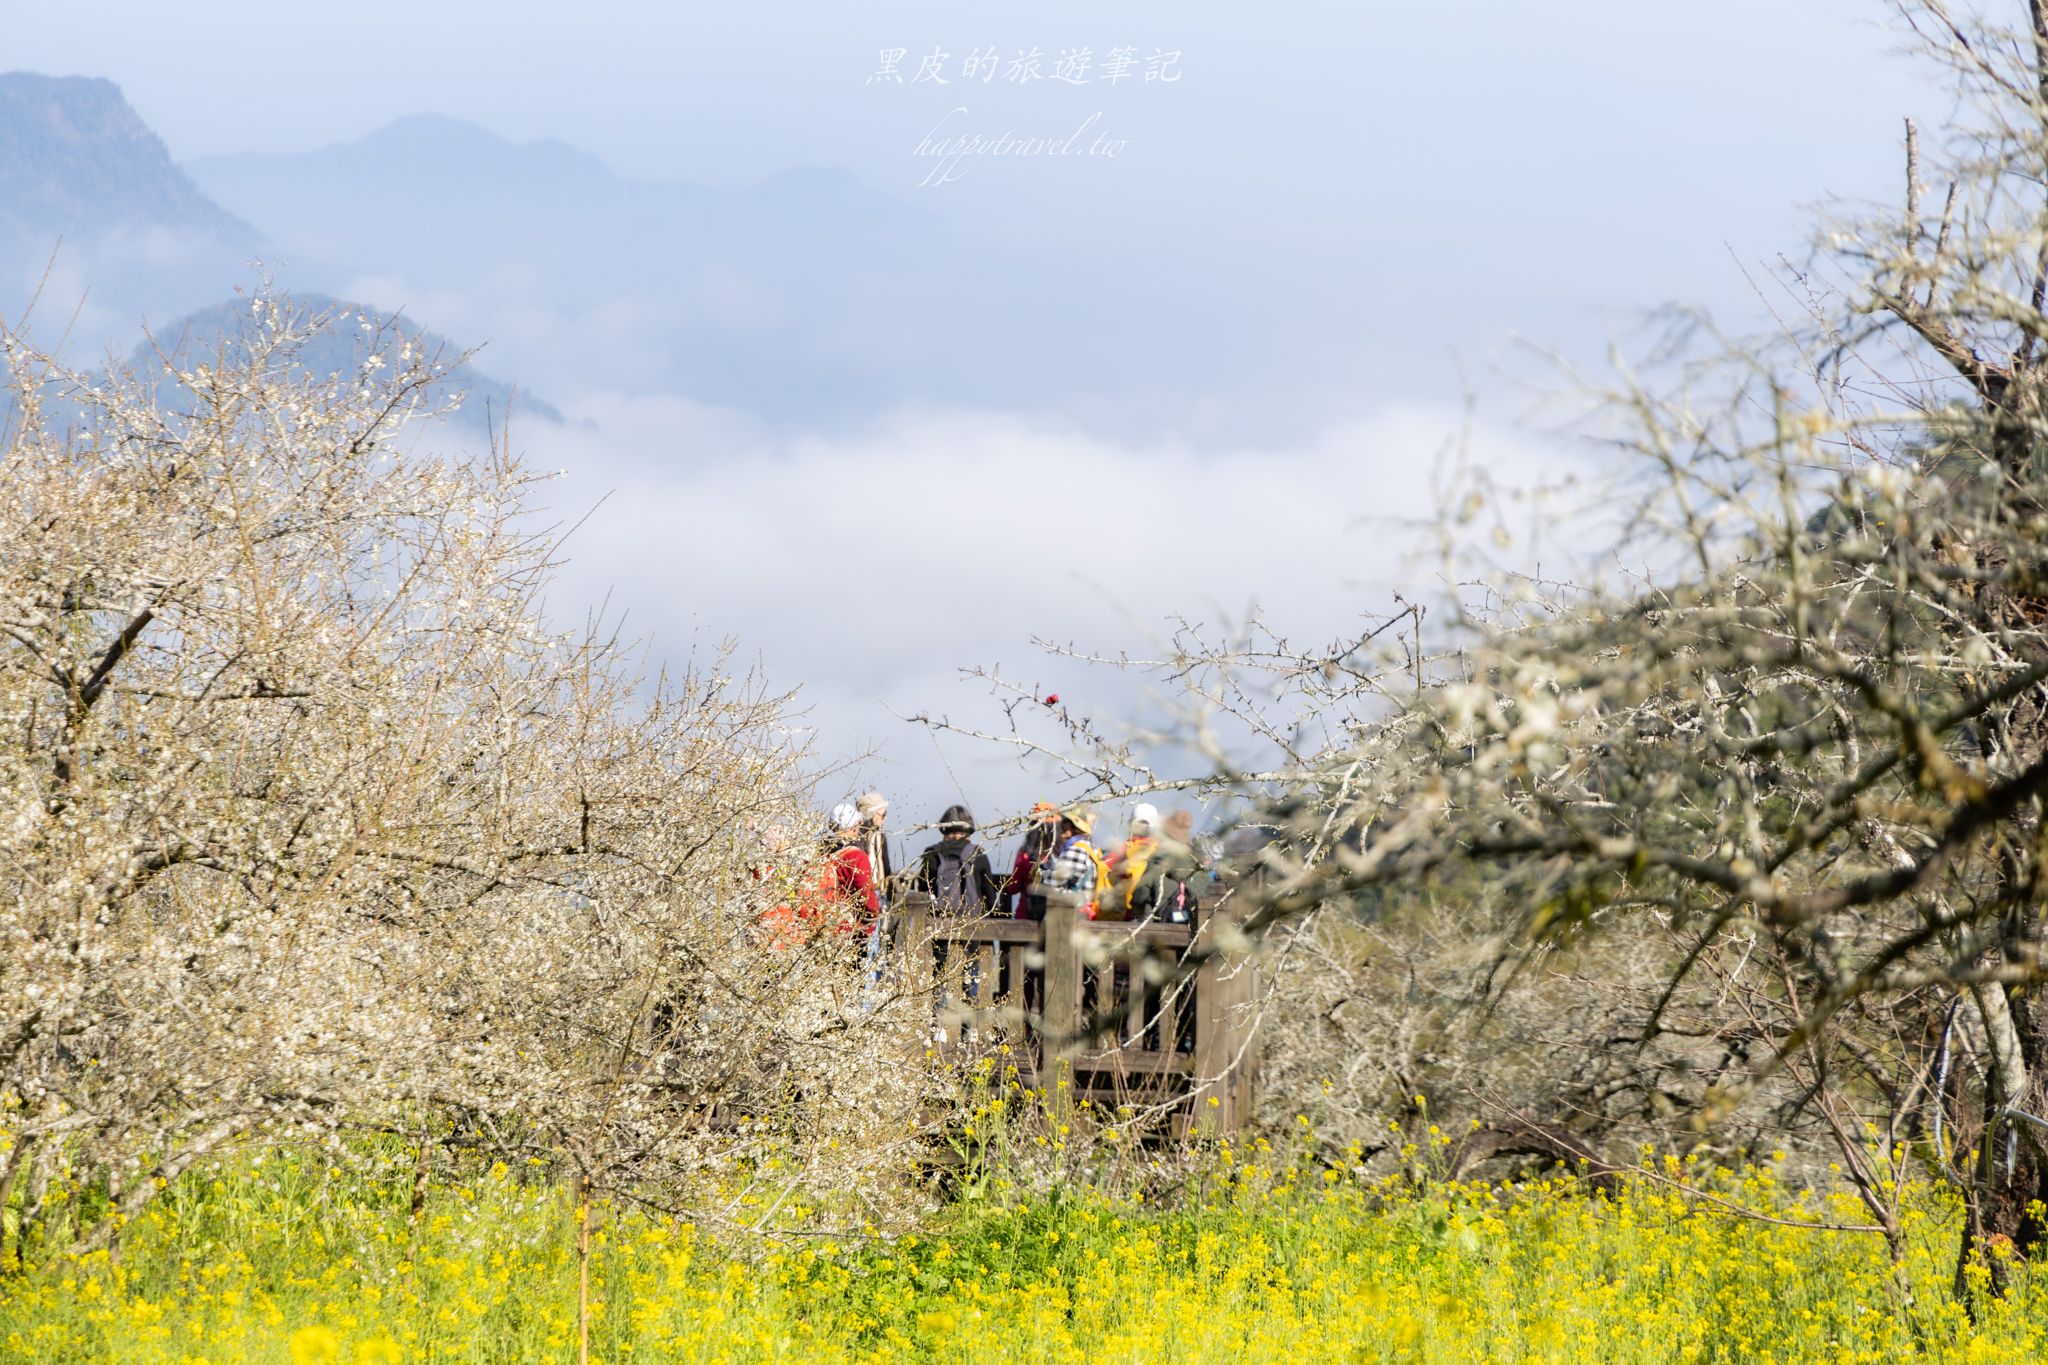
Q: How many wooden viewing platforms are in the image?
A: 1